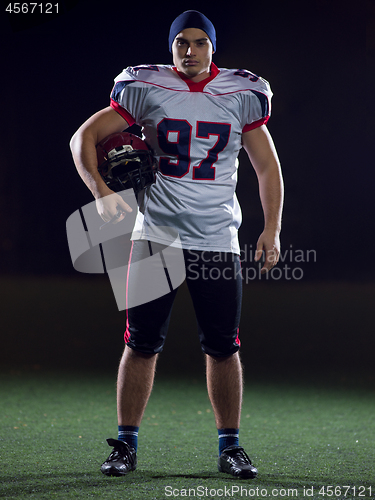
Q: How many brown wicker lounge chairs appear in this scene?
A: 0